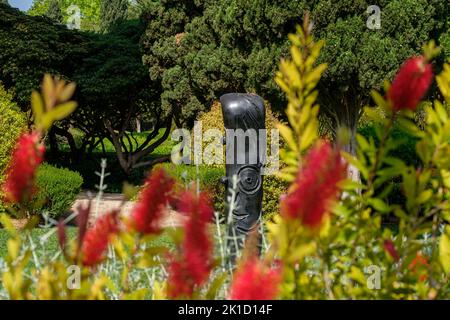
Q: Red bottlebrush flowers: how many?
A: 7